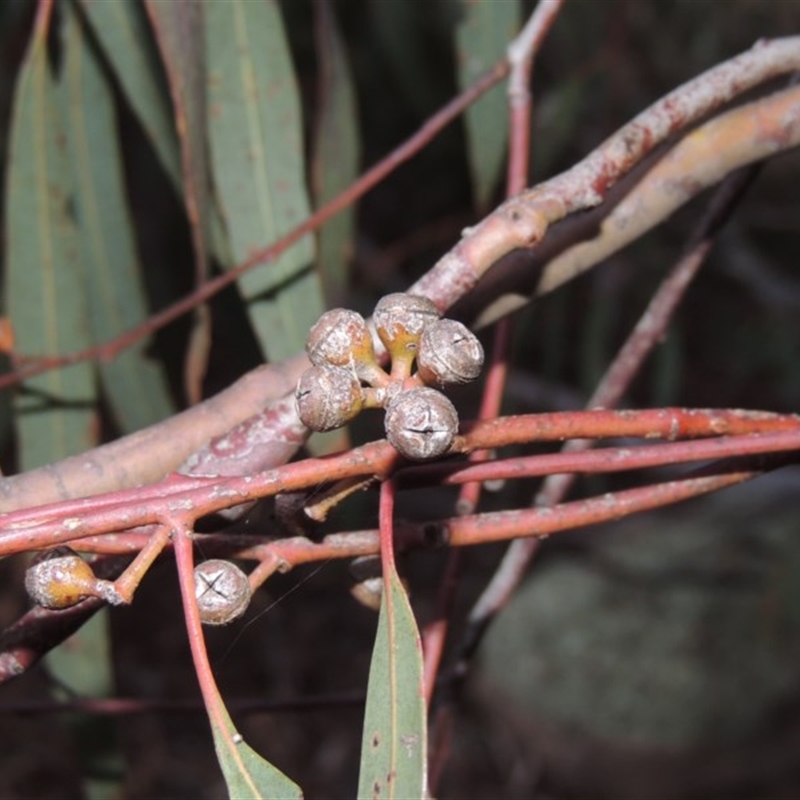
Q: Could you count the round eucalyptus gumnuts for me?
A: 7